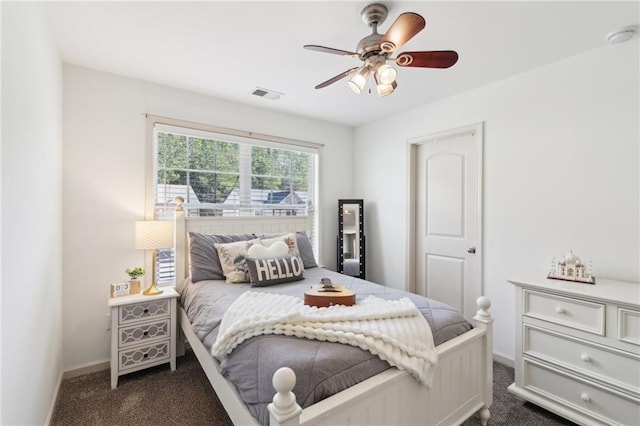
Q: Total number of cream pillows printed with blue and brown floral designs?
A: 2